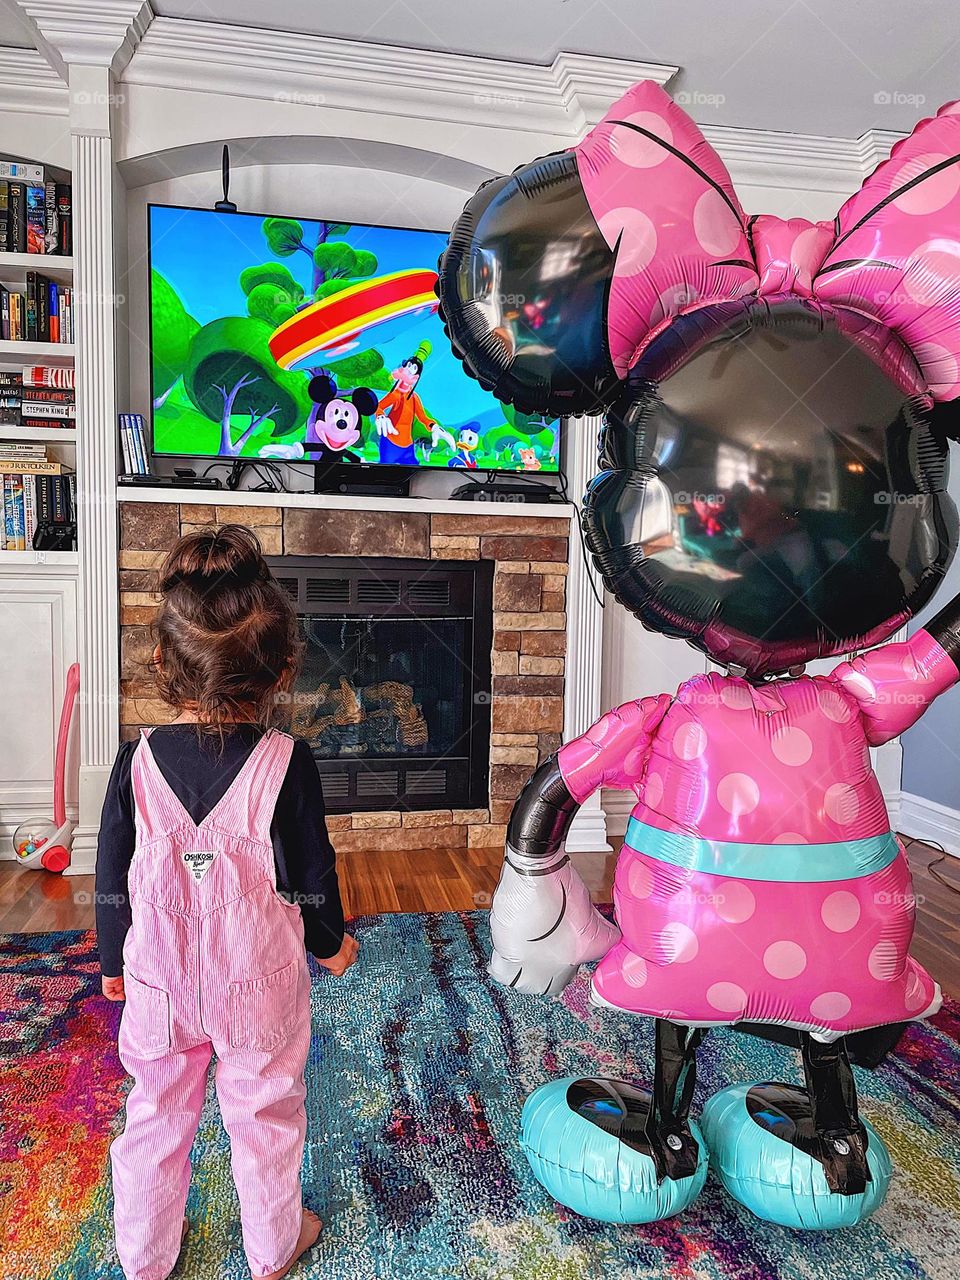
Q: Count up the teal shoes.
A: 2